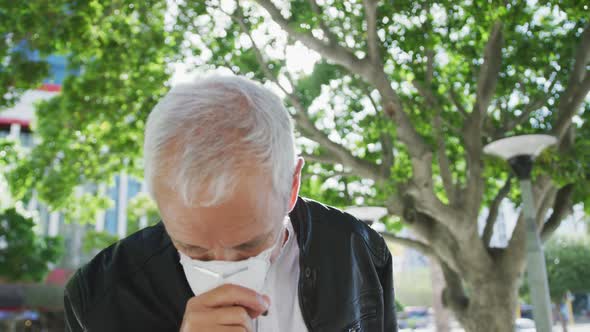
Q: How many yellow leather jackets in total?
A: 0